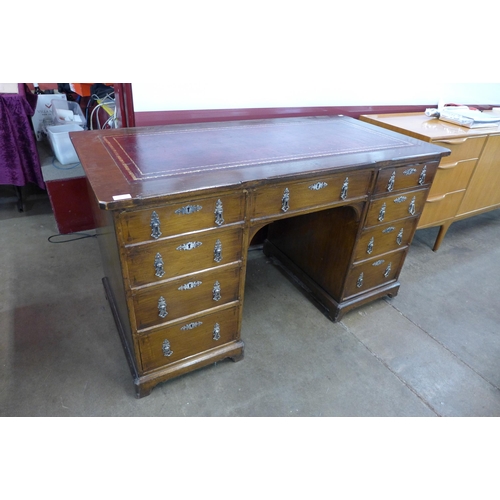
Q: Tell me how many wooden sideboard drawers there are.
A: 3